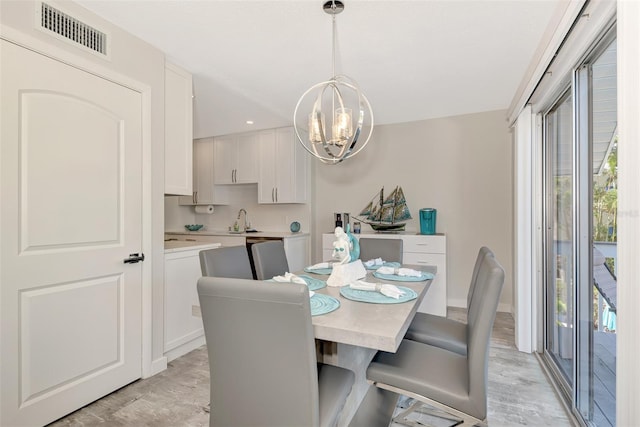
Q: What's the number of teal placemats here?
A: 6